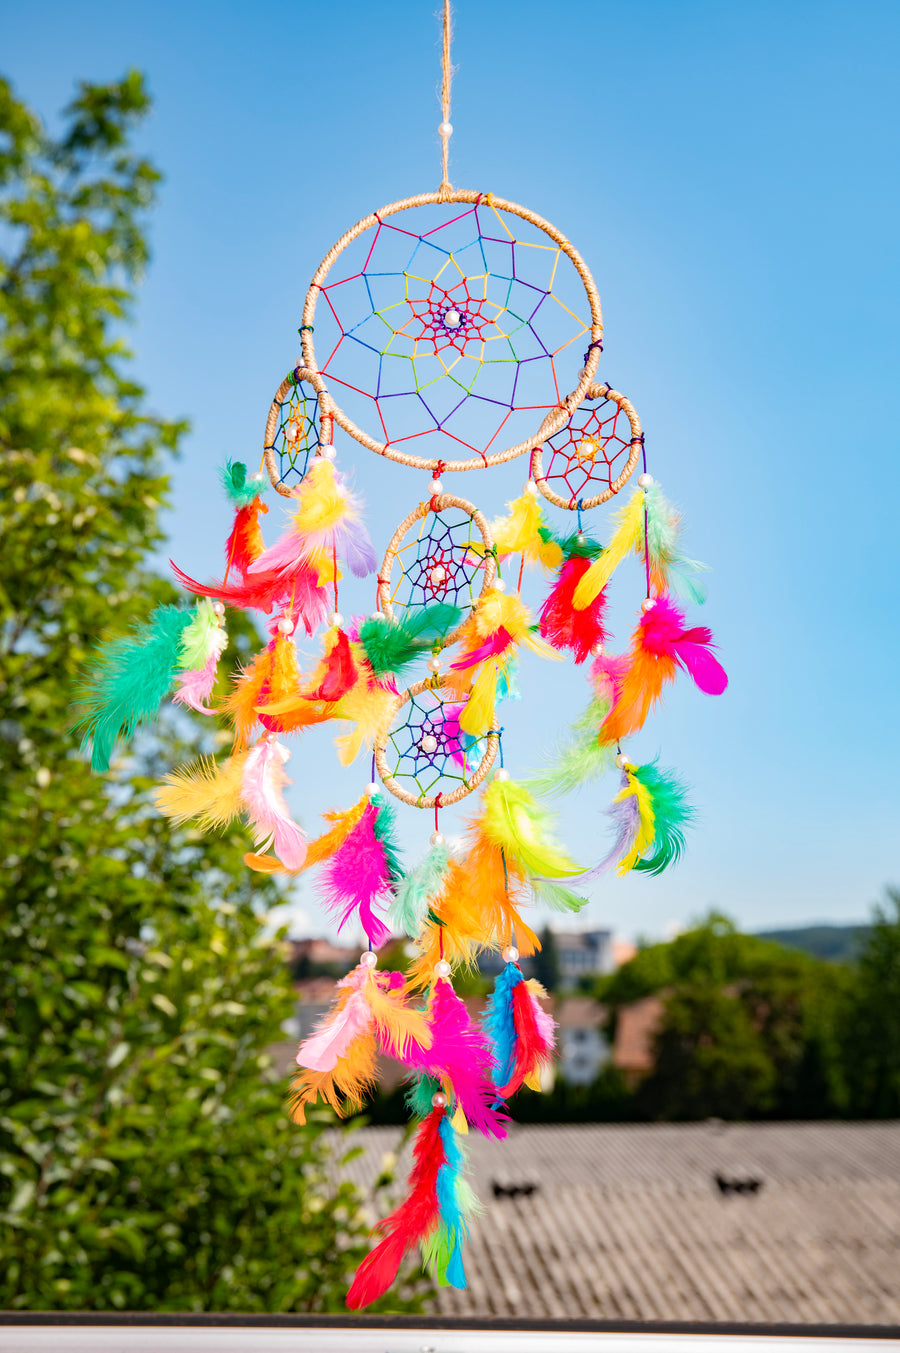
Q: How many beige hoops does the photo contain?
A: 5